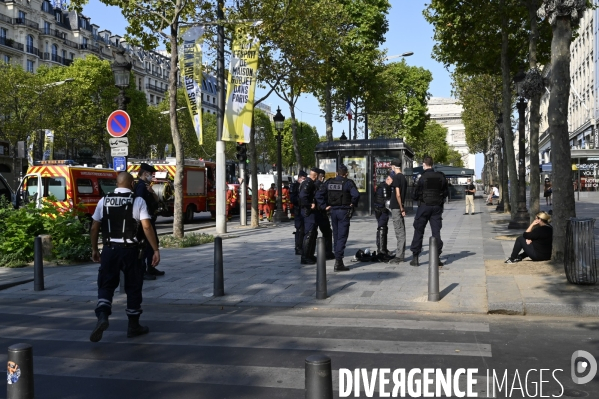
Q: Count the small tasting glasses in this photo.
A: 0